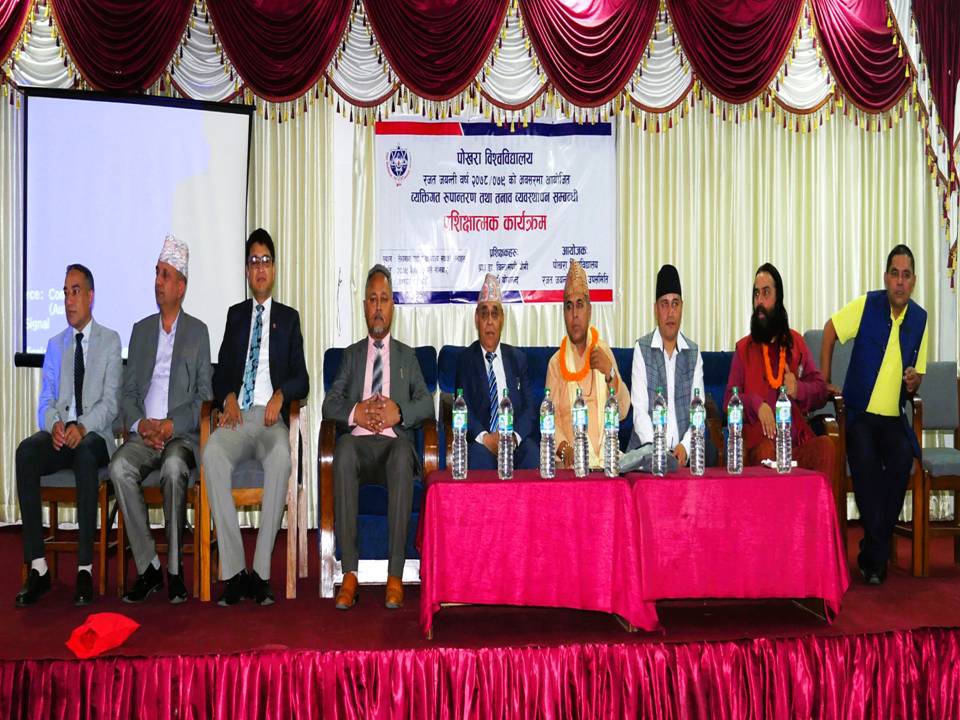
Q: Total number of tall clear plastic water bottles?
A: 9